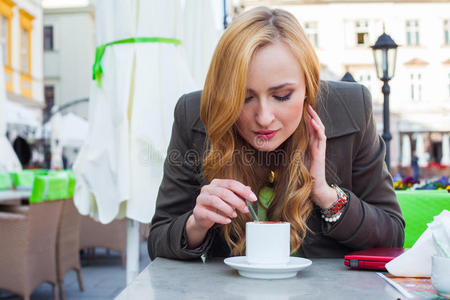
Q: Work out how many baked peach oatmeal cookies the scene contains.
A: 0